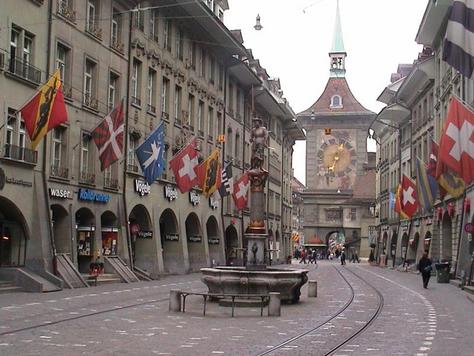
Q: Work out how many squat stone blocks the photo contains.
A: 3